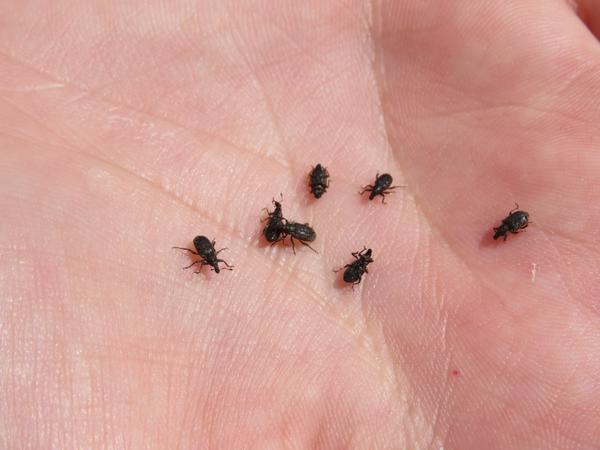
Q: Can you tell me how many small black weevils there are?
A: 7